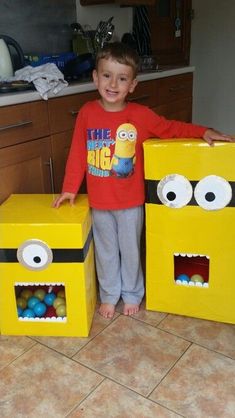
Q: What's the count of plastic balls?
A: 14